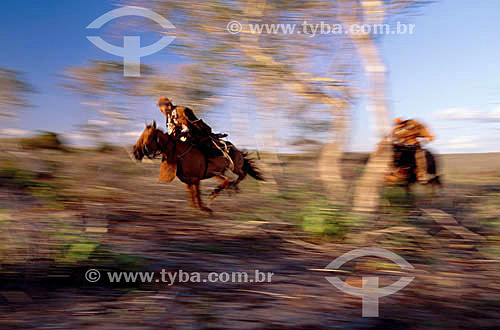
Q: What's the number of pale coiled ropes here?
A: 1